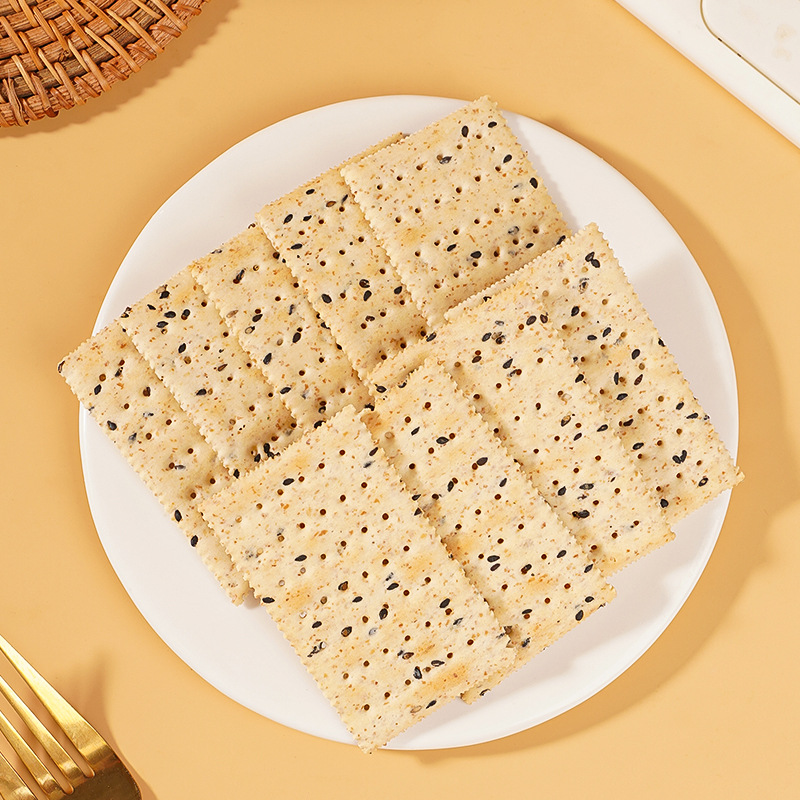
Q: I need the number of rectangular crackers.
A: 9